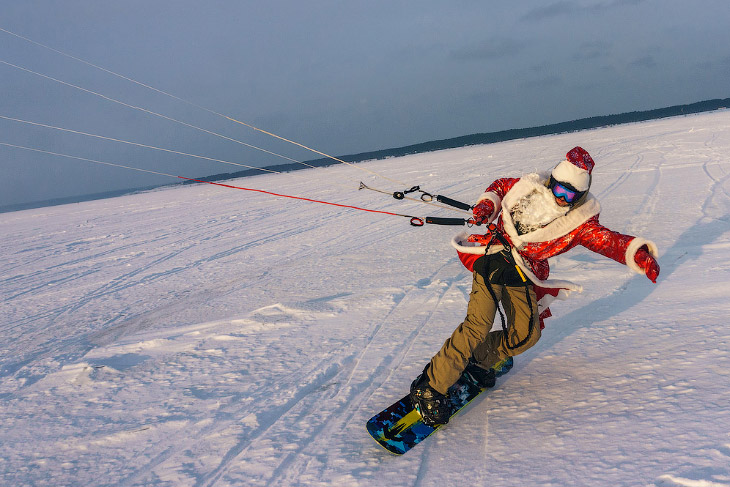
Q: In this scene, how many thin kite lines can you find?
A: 4